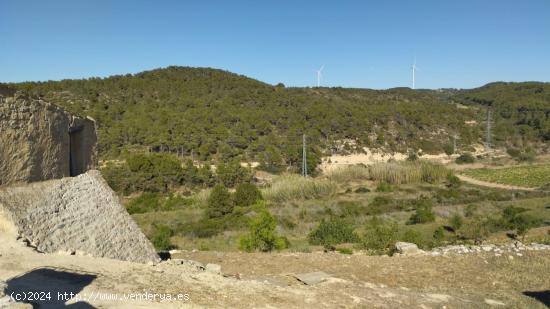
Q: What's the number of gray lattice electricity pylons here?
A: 2